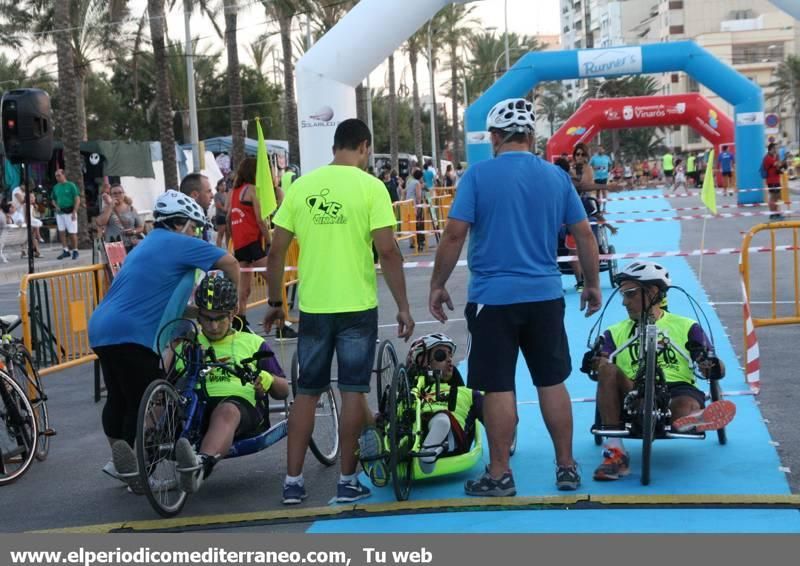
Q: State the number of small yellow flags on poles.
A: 2